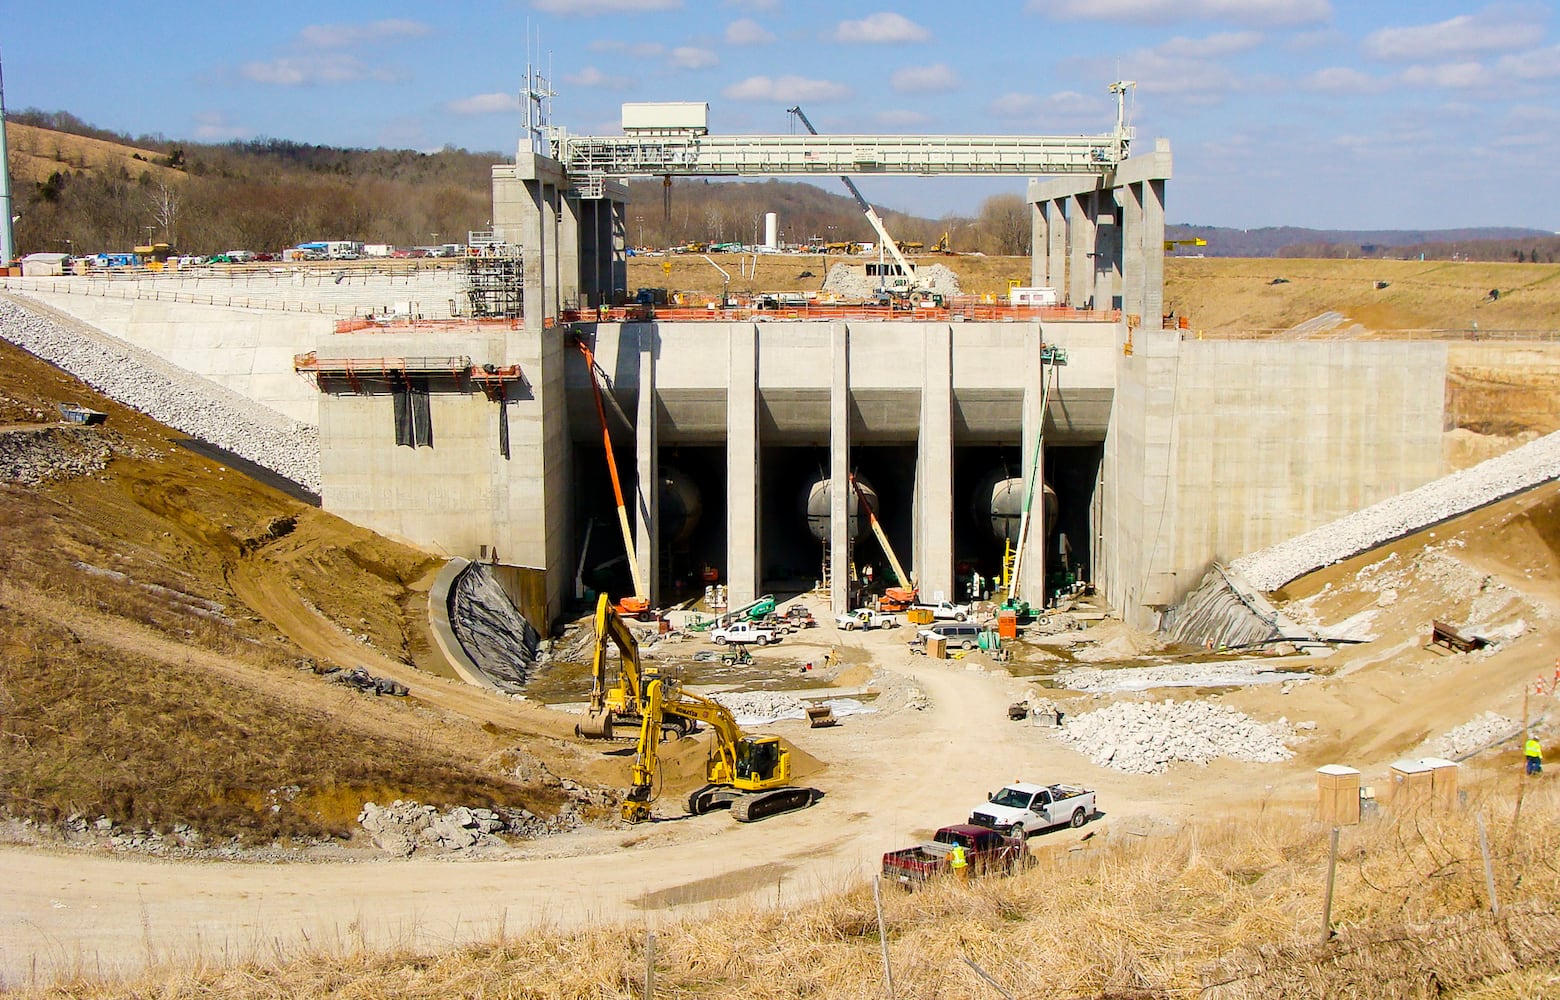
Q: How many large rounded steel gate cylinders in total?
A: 3